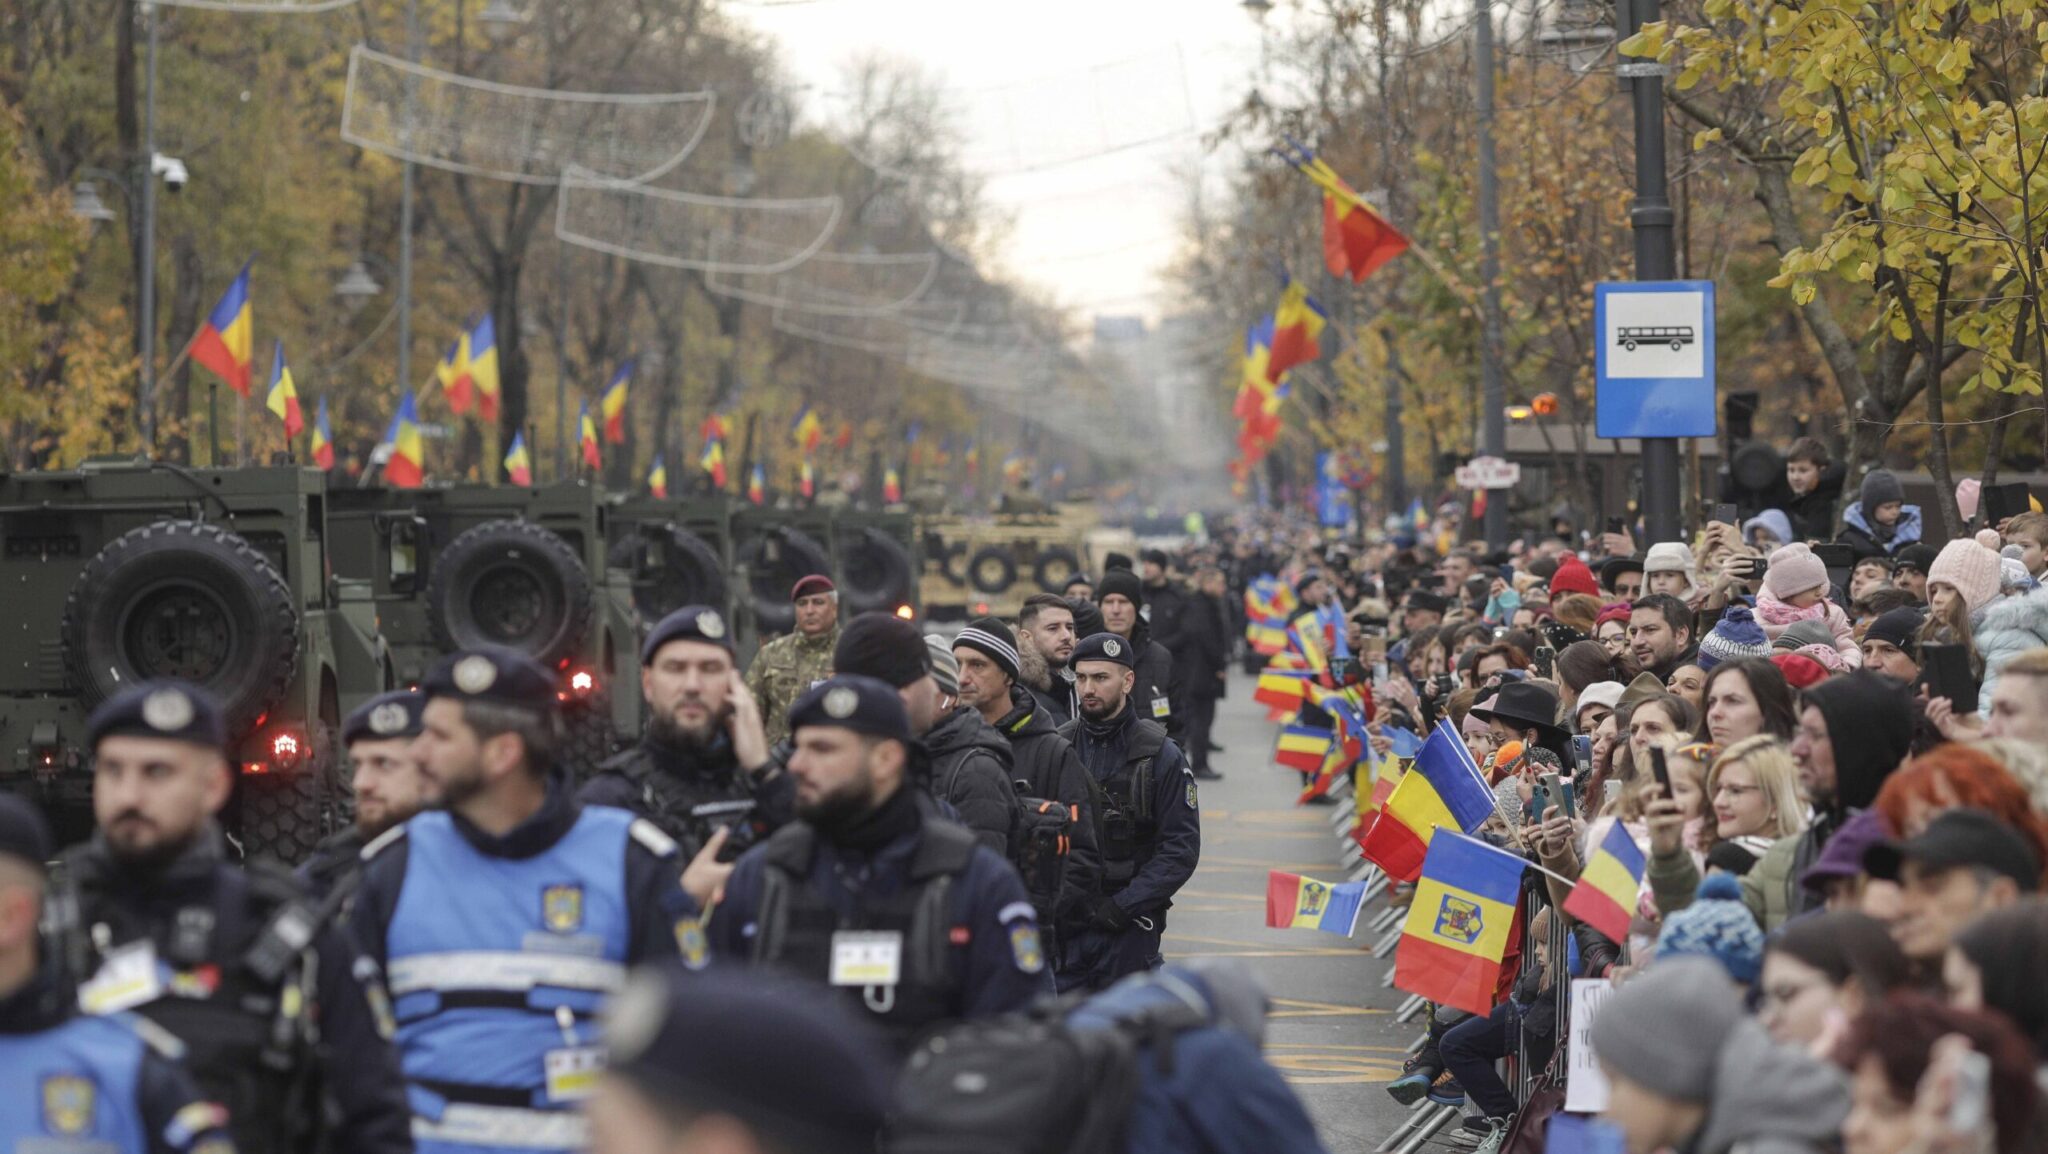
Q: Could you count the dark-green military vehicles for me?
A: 5